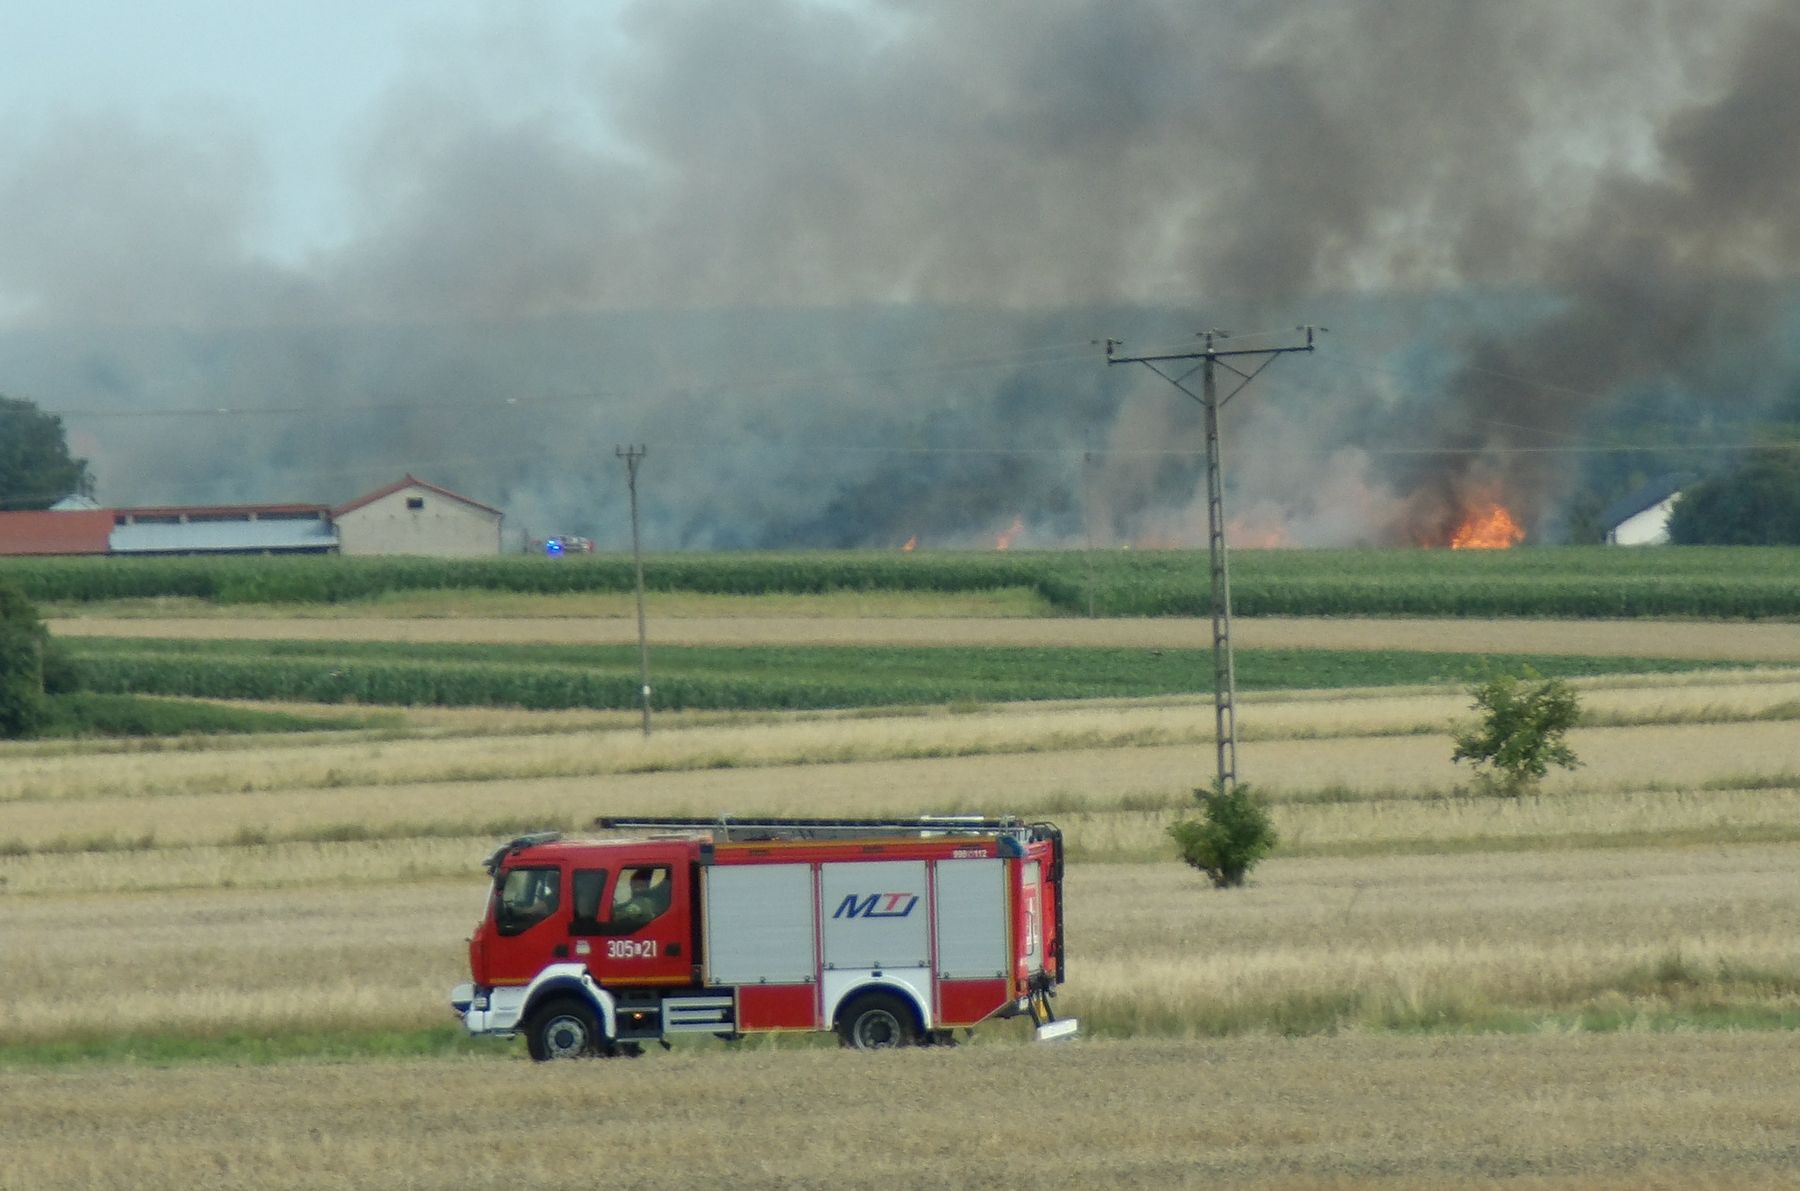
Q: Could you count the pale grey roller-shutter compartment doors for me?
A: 3